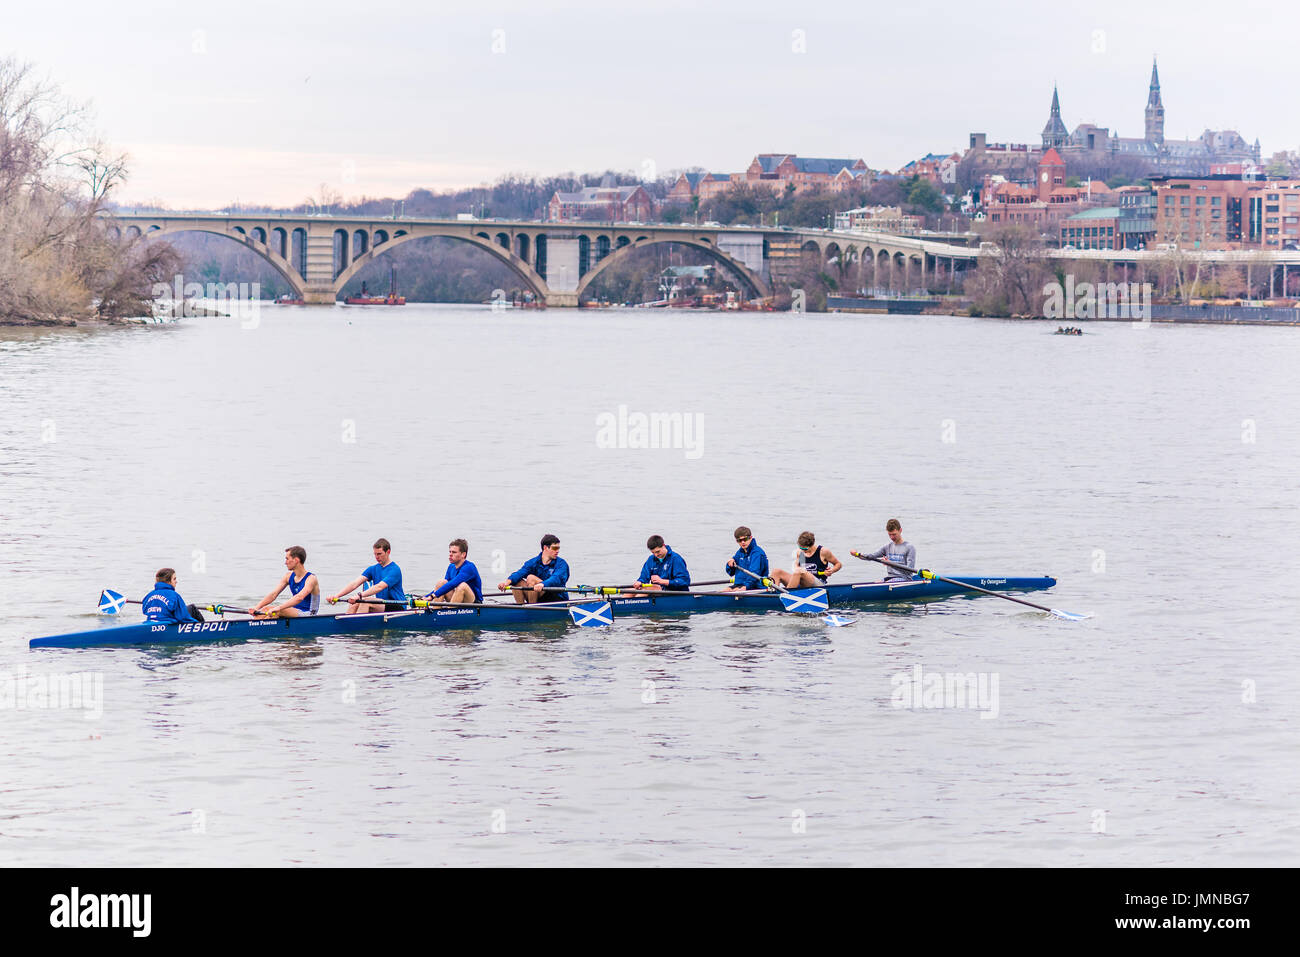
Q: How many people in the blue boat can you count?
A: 9